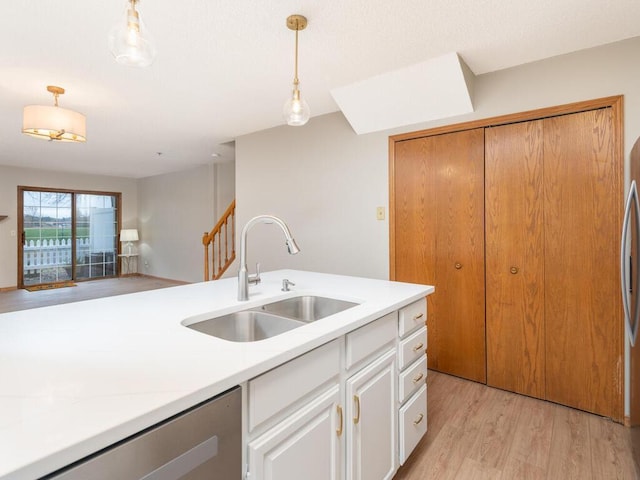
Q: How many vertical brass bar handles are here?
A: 2